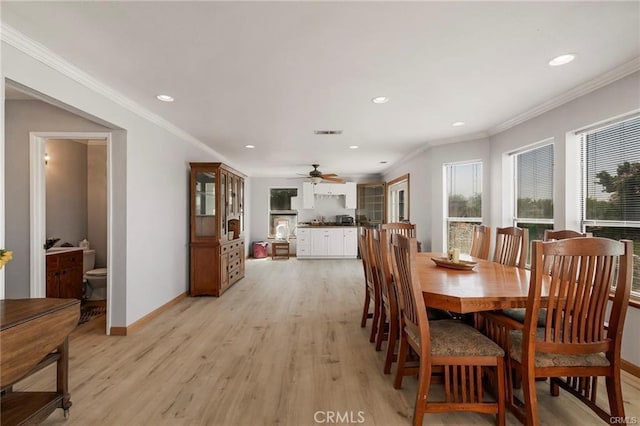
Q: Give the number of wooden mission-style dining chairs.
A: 8